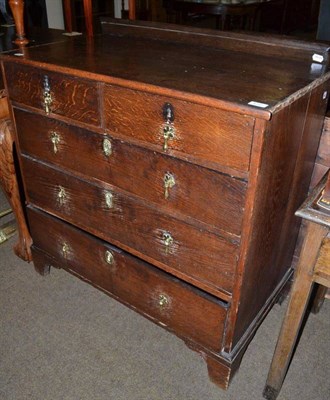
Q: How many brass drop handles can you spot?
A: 8